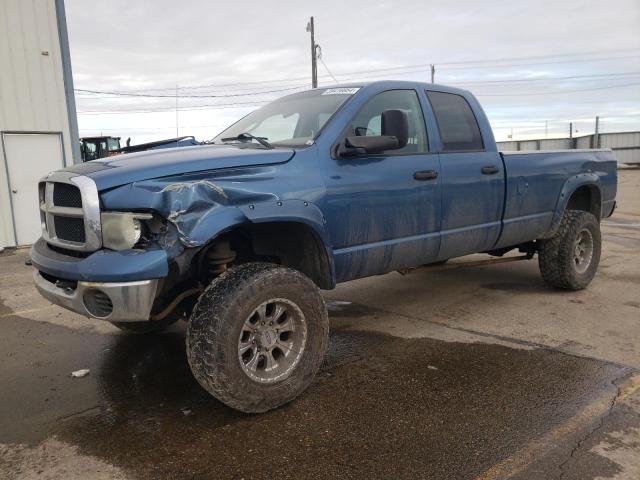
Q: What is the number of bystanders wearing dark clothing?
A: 0